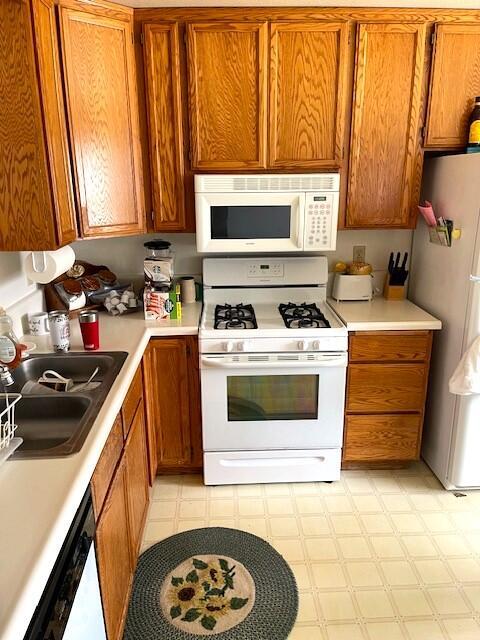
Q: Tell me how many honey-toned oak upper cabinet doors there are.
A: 7